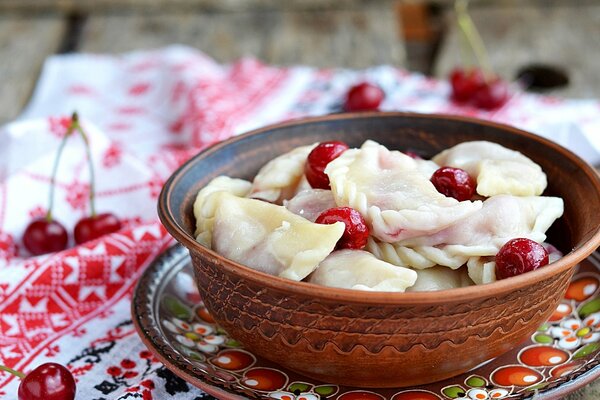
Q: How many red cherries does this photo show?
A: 10